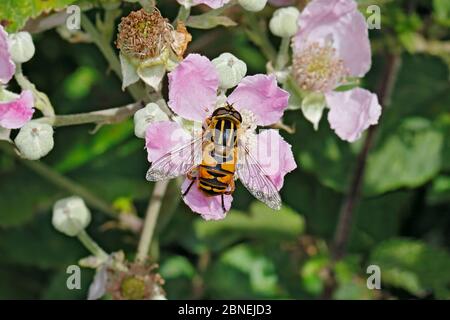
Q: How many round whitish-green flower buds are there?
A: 7